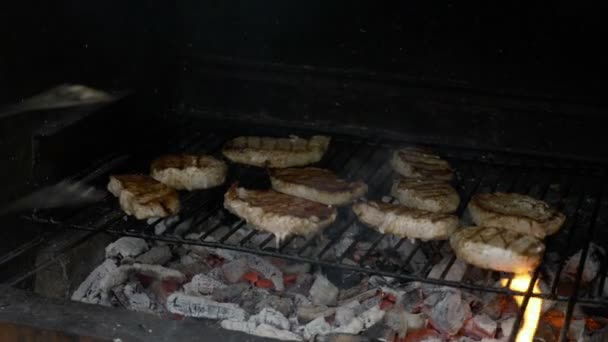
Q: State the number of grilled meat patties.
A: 10